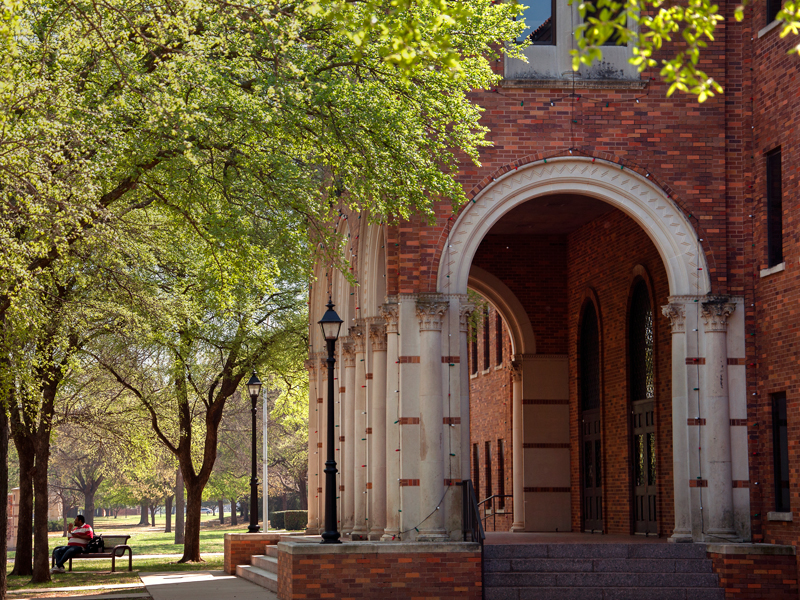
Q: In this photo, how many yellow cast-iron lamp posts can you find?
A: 0